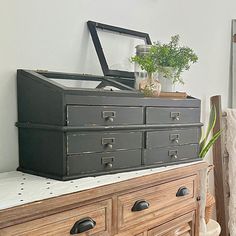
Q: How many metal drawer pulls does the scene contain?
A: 9